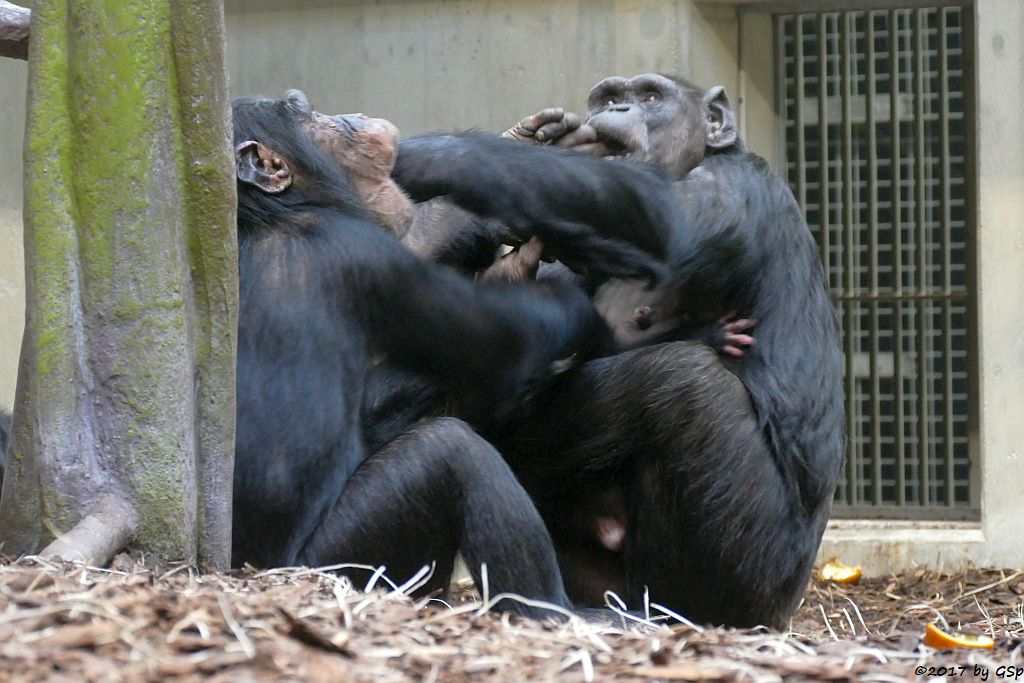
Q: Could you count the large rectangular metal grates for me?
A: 1